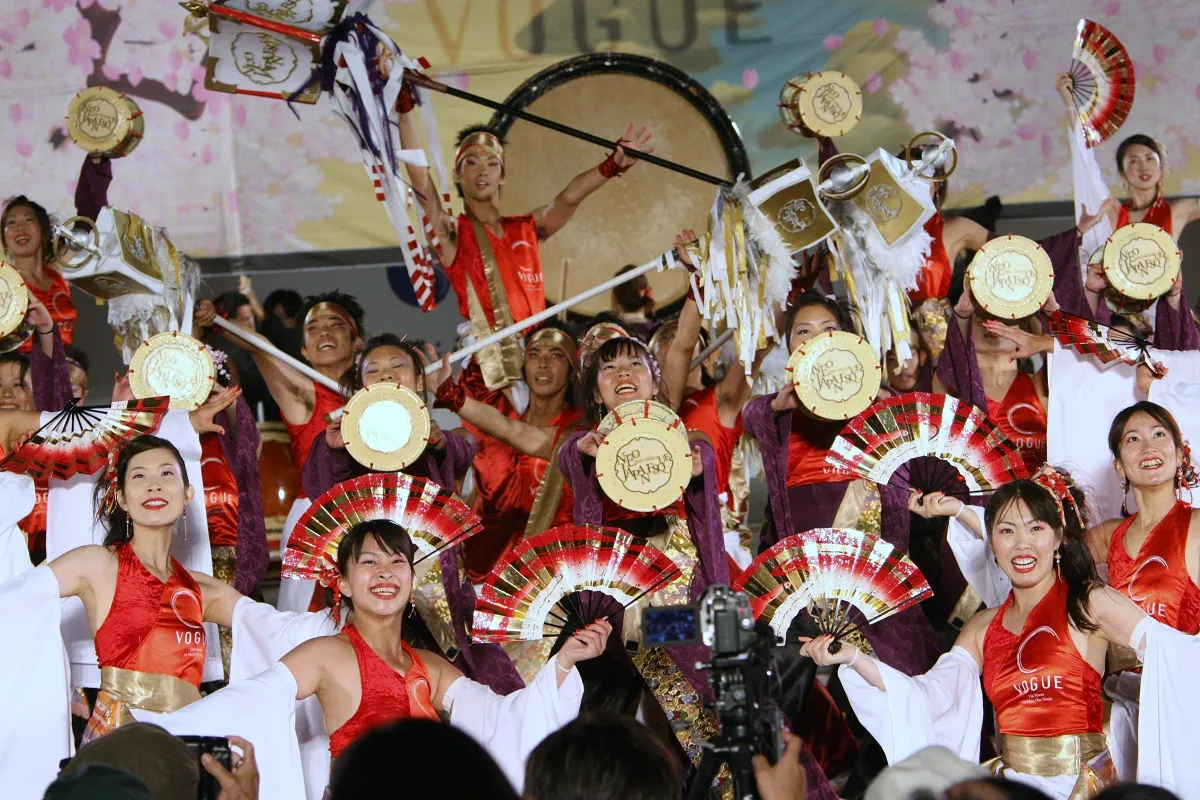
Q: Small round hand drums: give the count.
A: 9